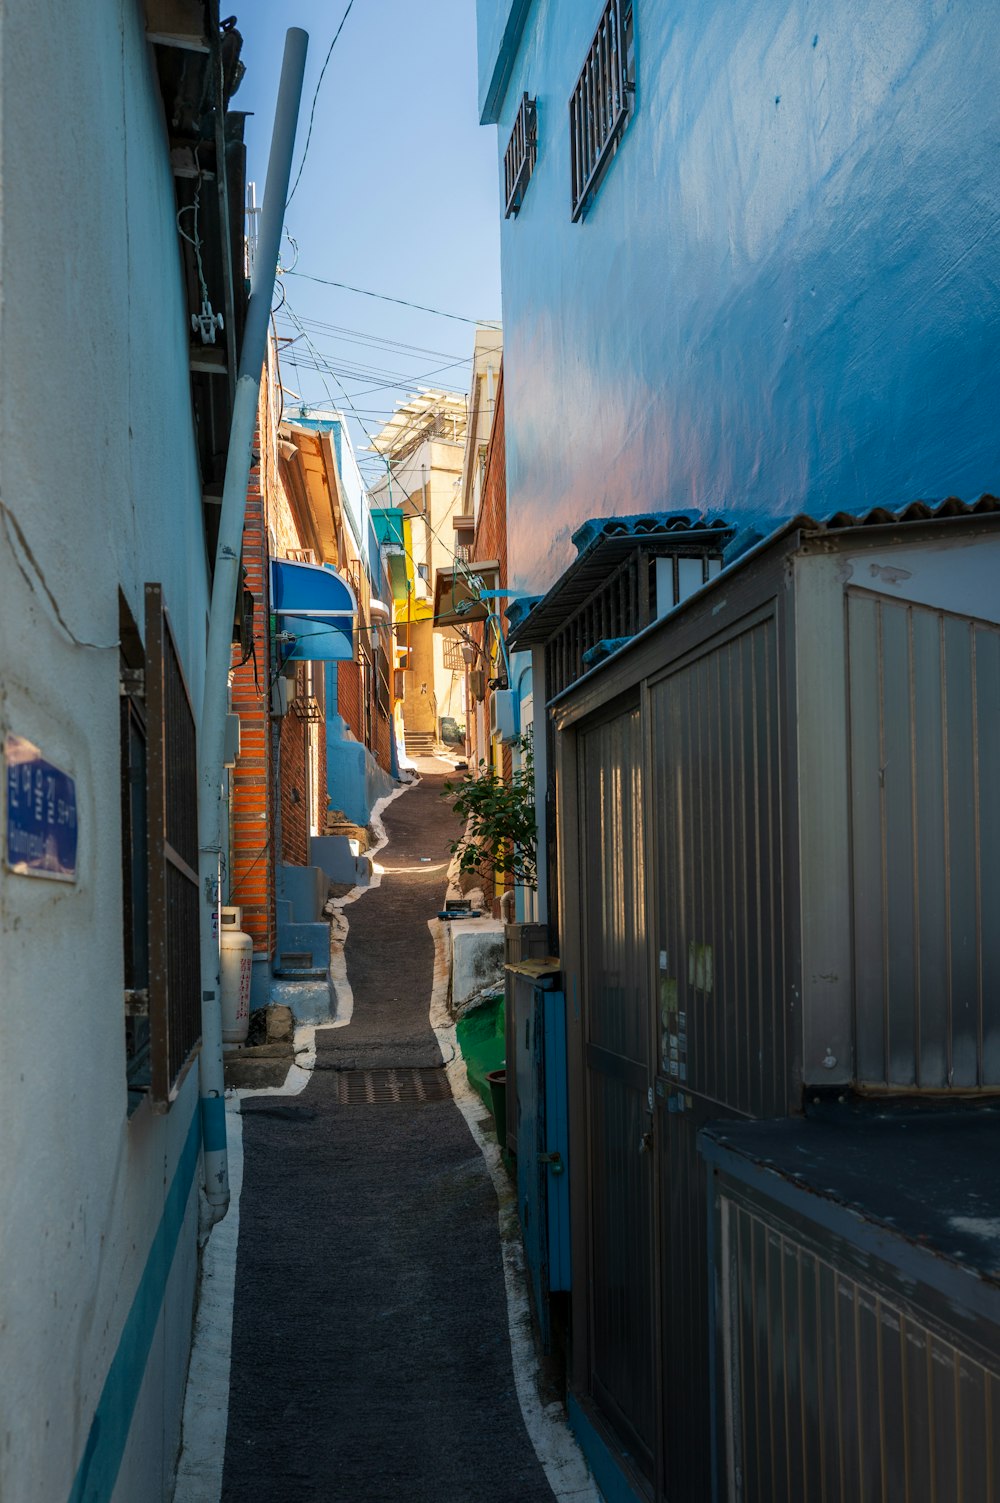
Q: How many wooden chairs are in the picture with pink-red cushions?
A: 0